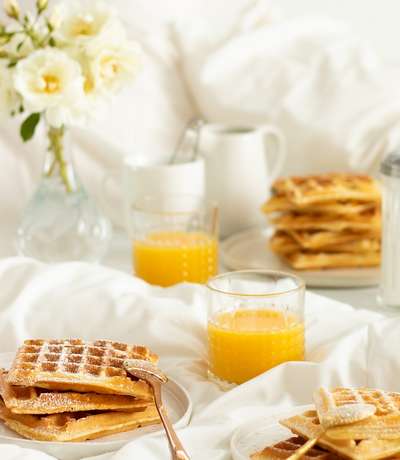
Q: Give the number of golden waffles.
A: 11